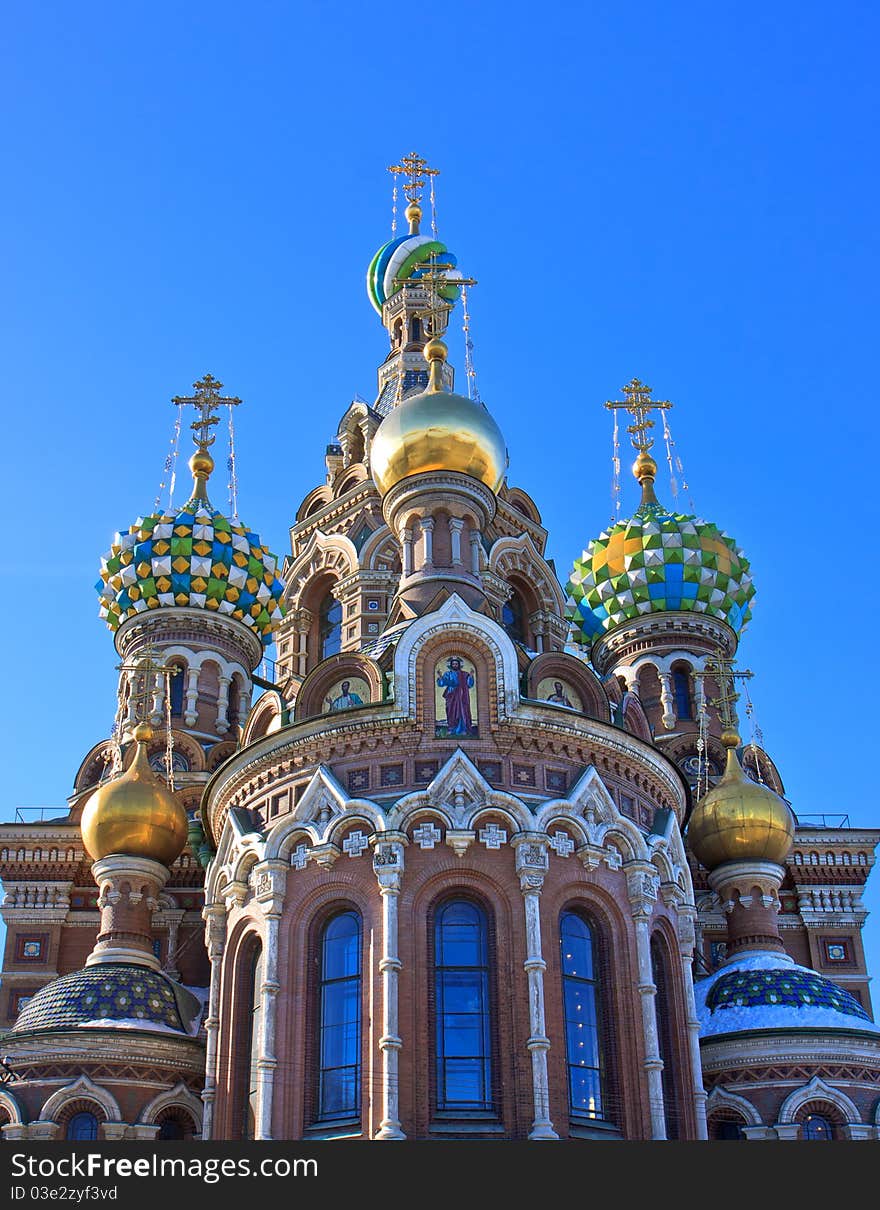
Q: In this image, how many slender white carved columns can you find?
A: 6